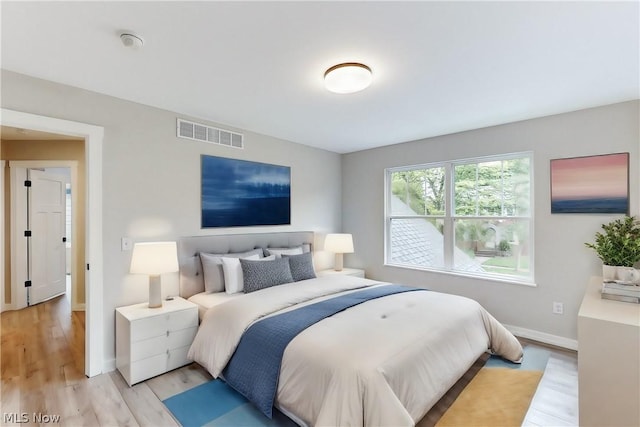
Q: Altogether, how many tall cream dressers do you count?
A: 1